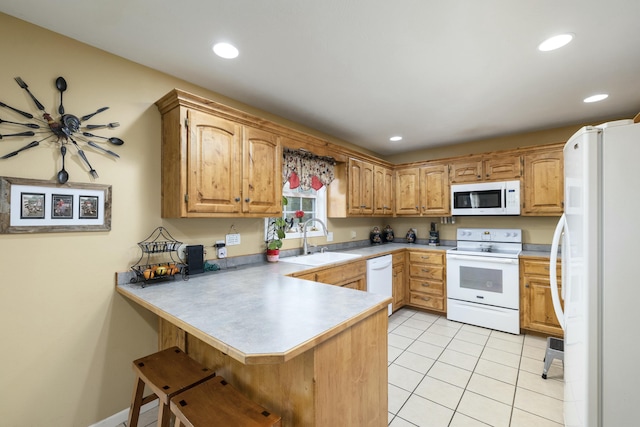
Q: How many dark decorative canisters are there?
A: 3